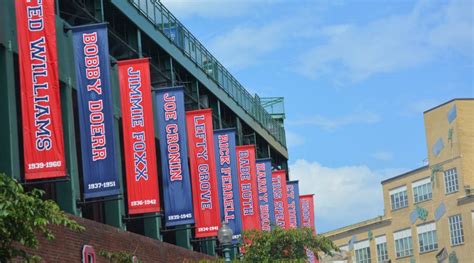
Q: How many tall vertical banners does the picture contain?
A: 11